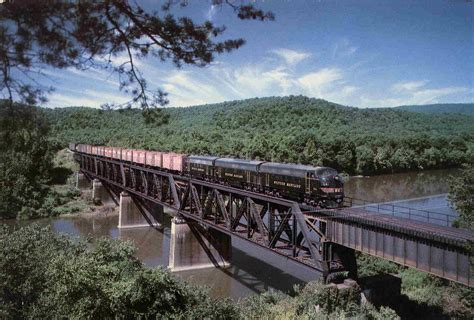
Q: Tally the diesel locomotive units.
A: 3